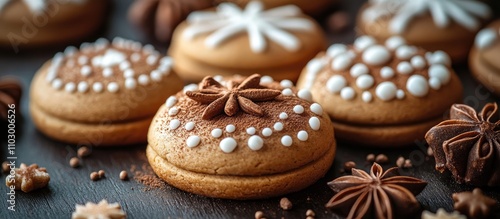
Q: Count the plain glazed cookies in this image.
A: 0